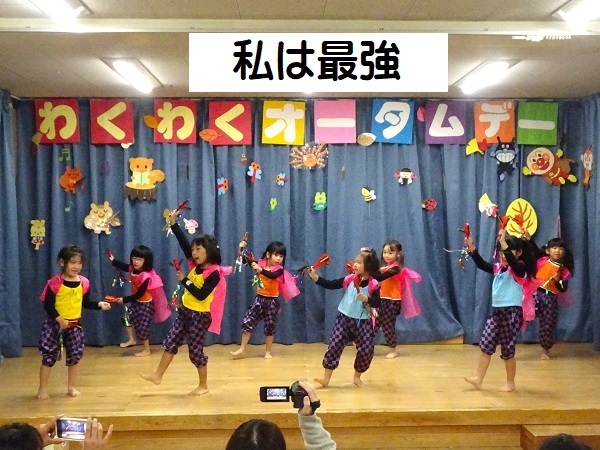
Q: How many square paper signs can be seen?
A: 10